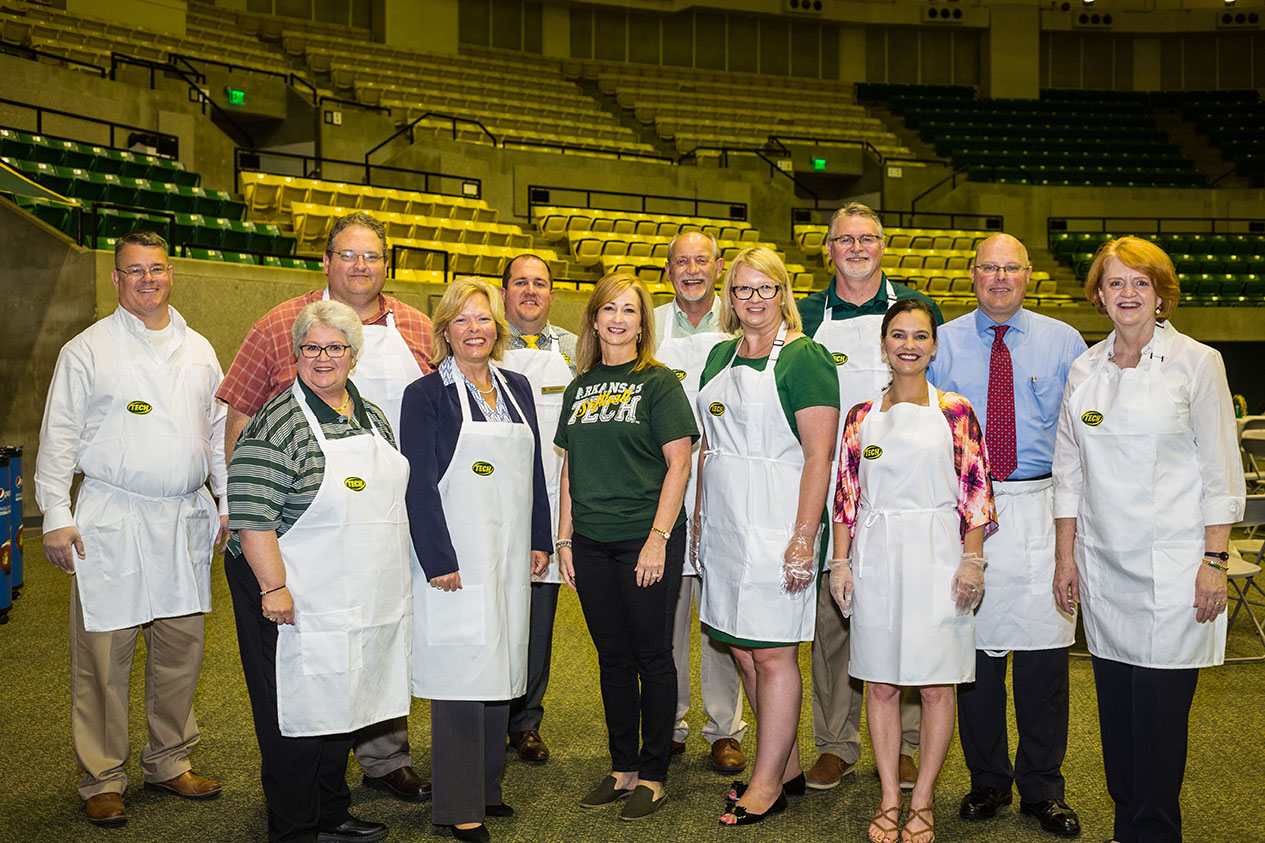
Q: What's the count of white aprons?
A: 11